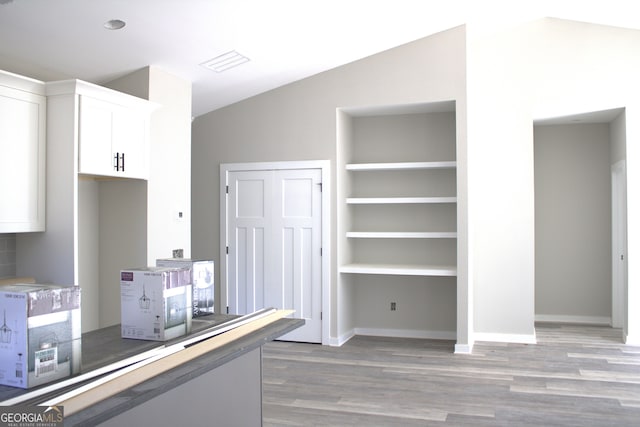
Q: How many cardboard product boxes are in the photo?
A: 3